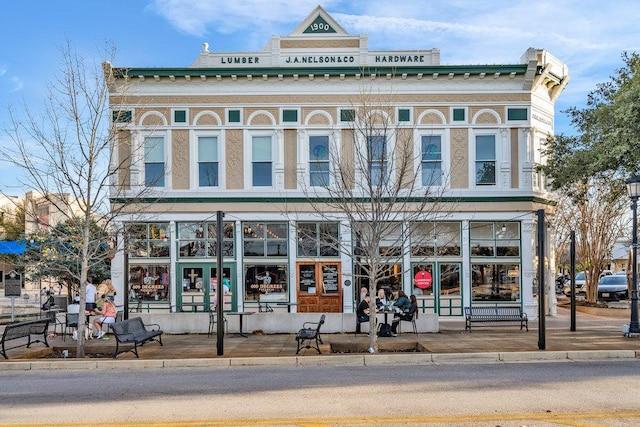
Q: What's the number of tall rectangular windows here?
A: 7